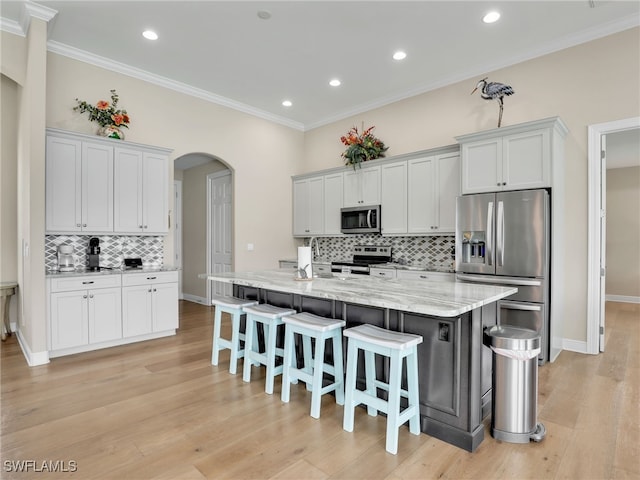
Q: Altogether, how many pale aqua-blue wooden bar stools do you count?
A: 4